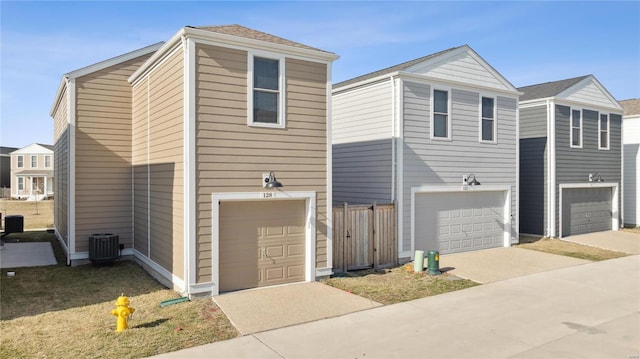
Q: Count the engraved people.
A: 0